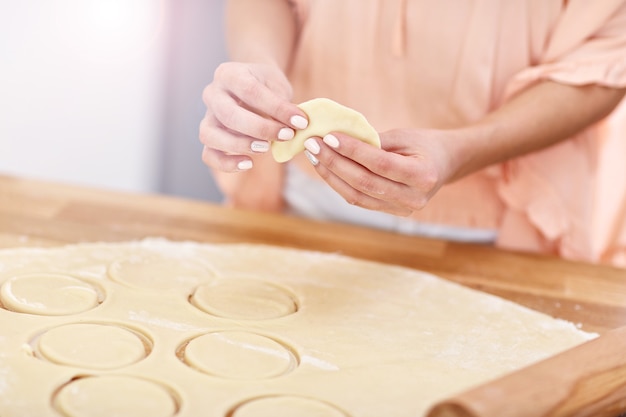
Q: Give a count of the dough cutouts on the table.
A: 7